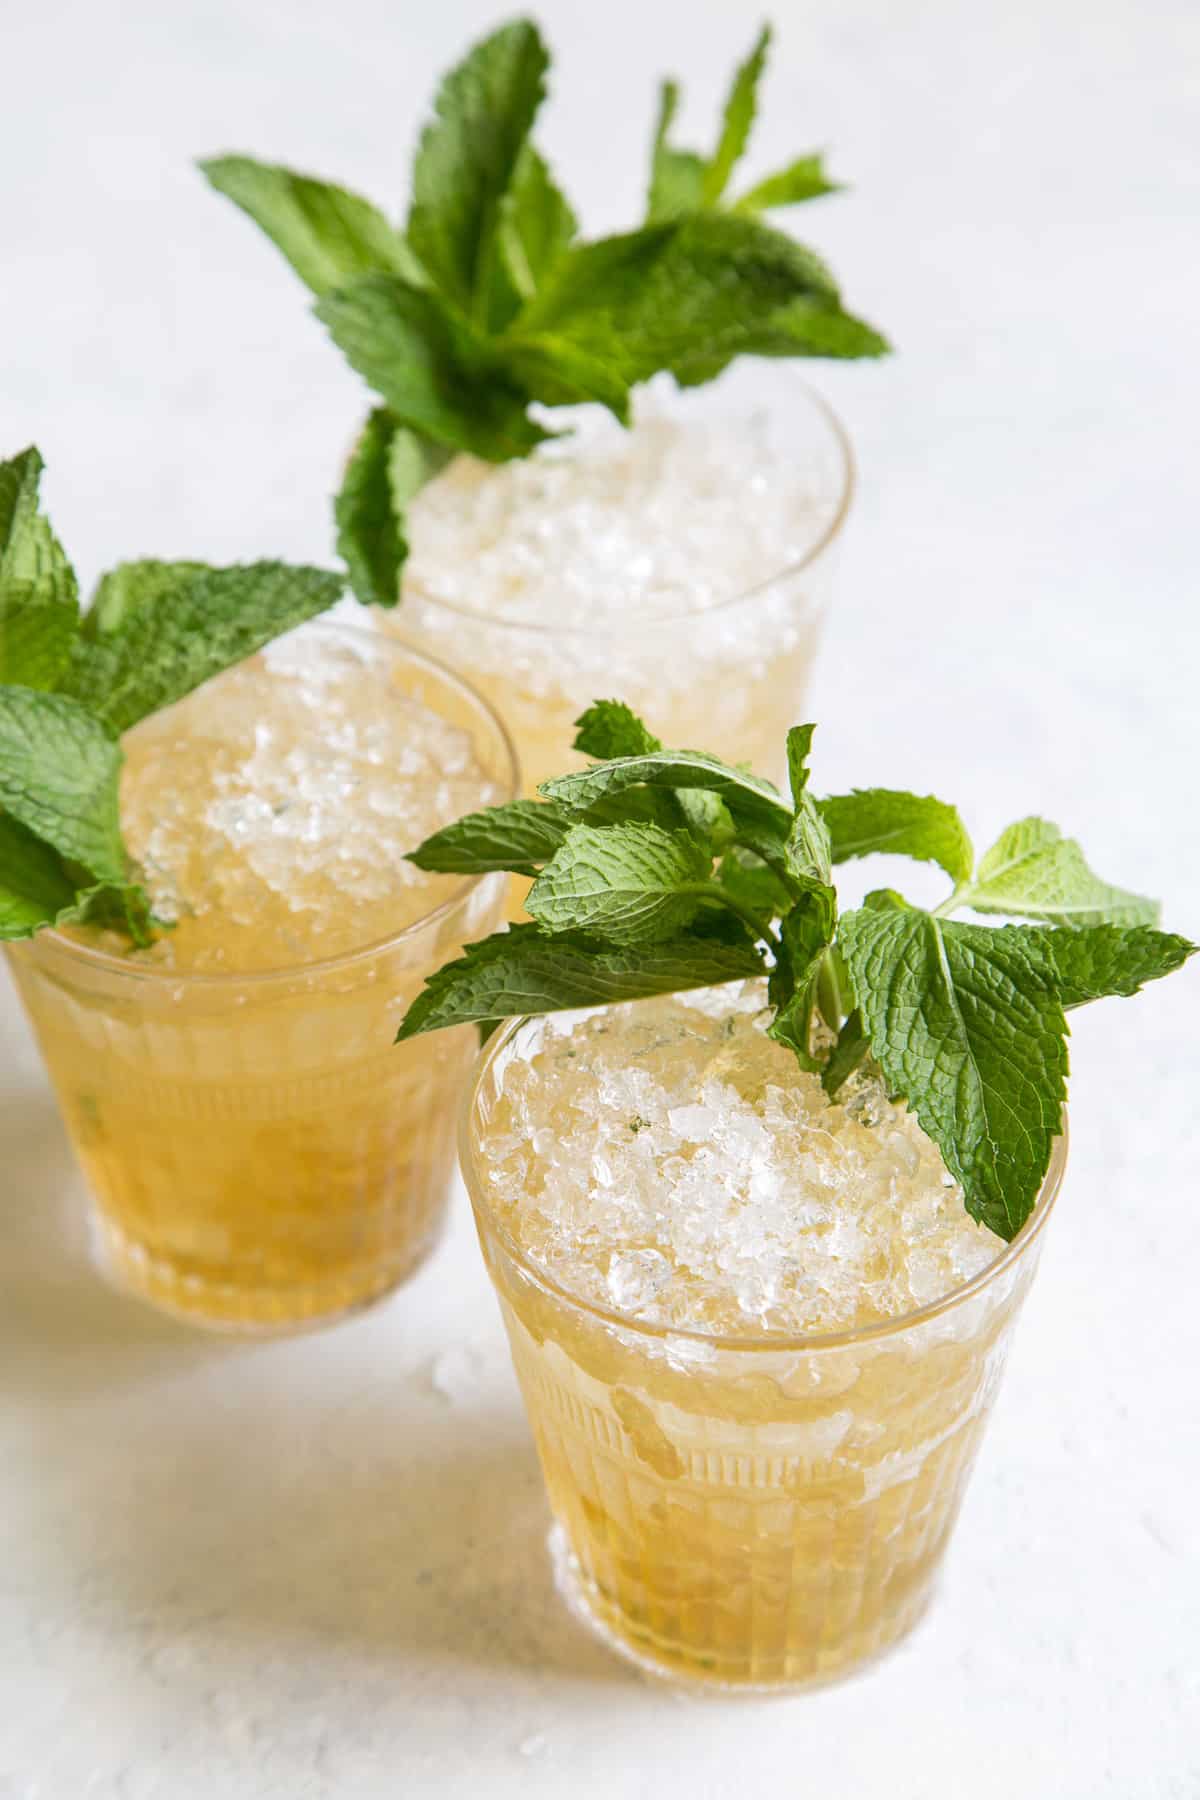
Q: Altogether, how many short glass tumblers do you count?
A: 3